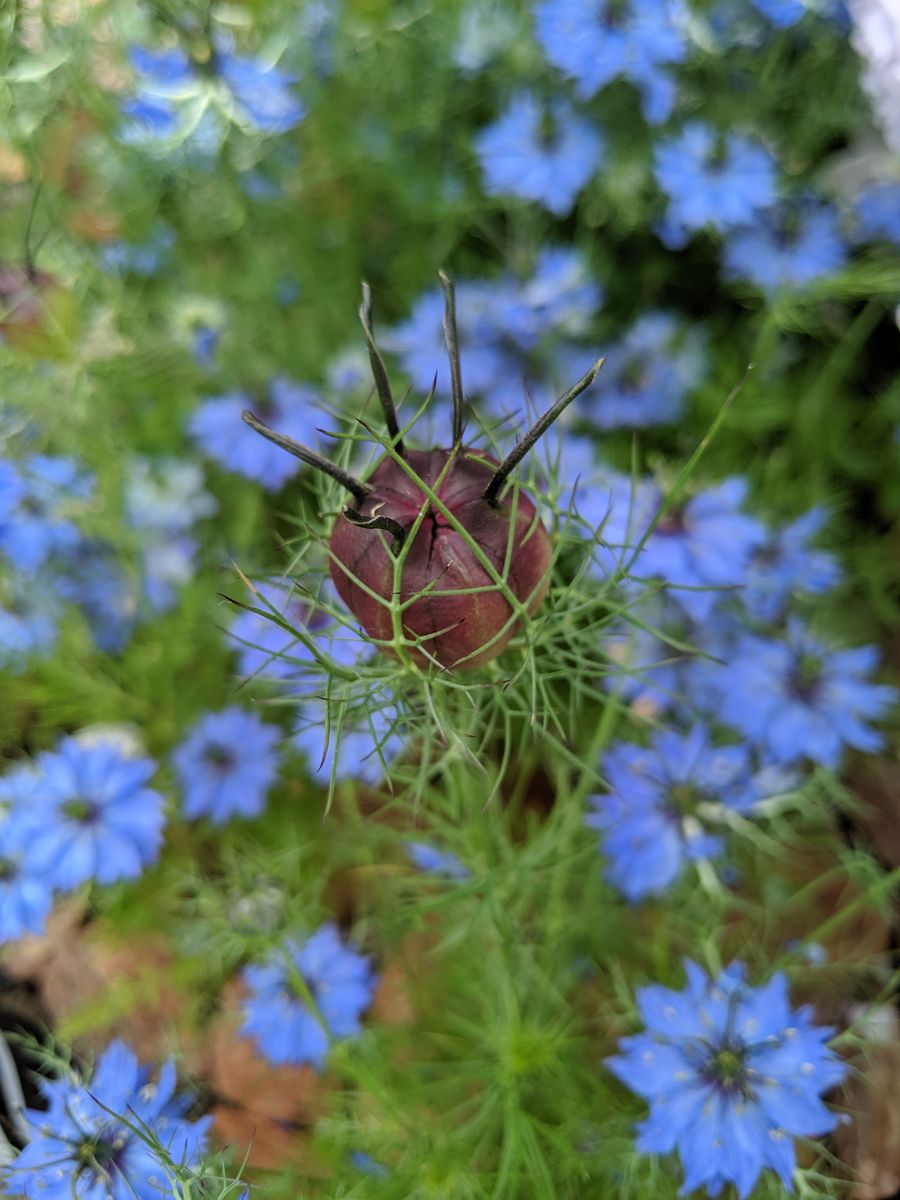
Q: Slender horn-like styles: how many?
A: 5